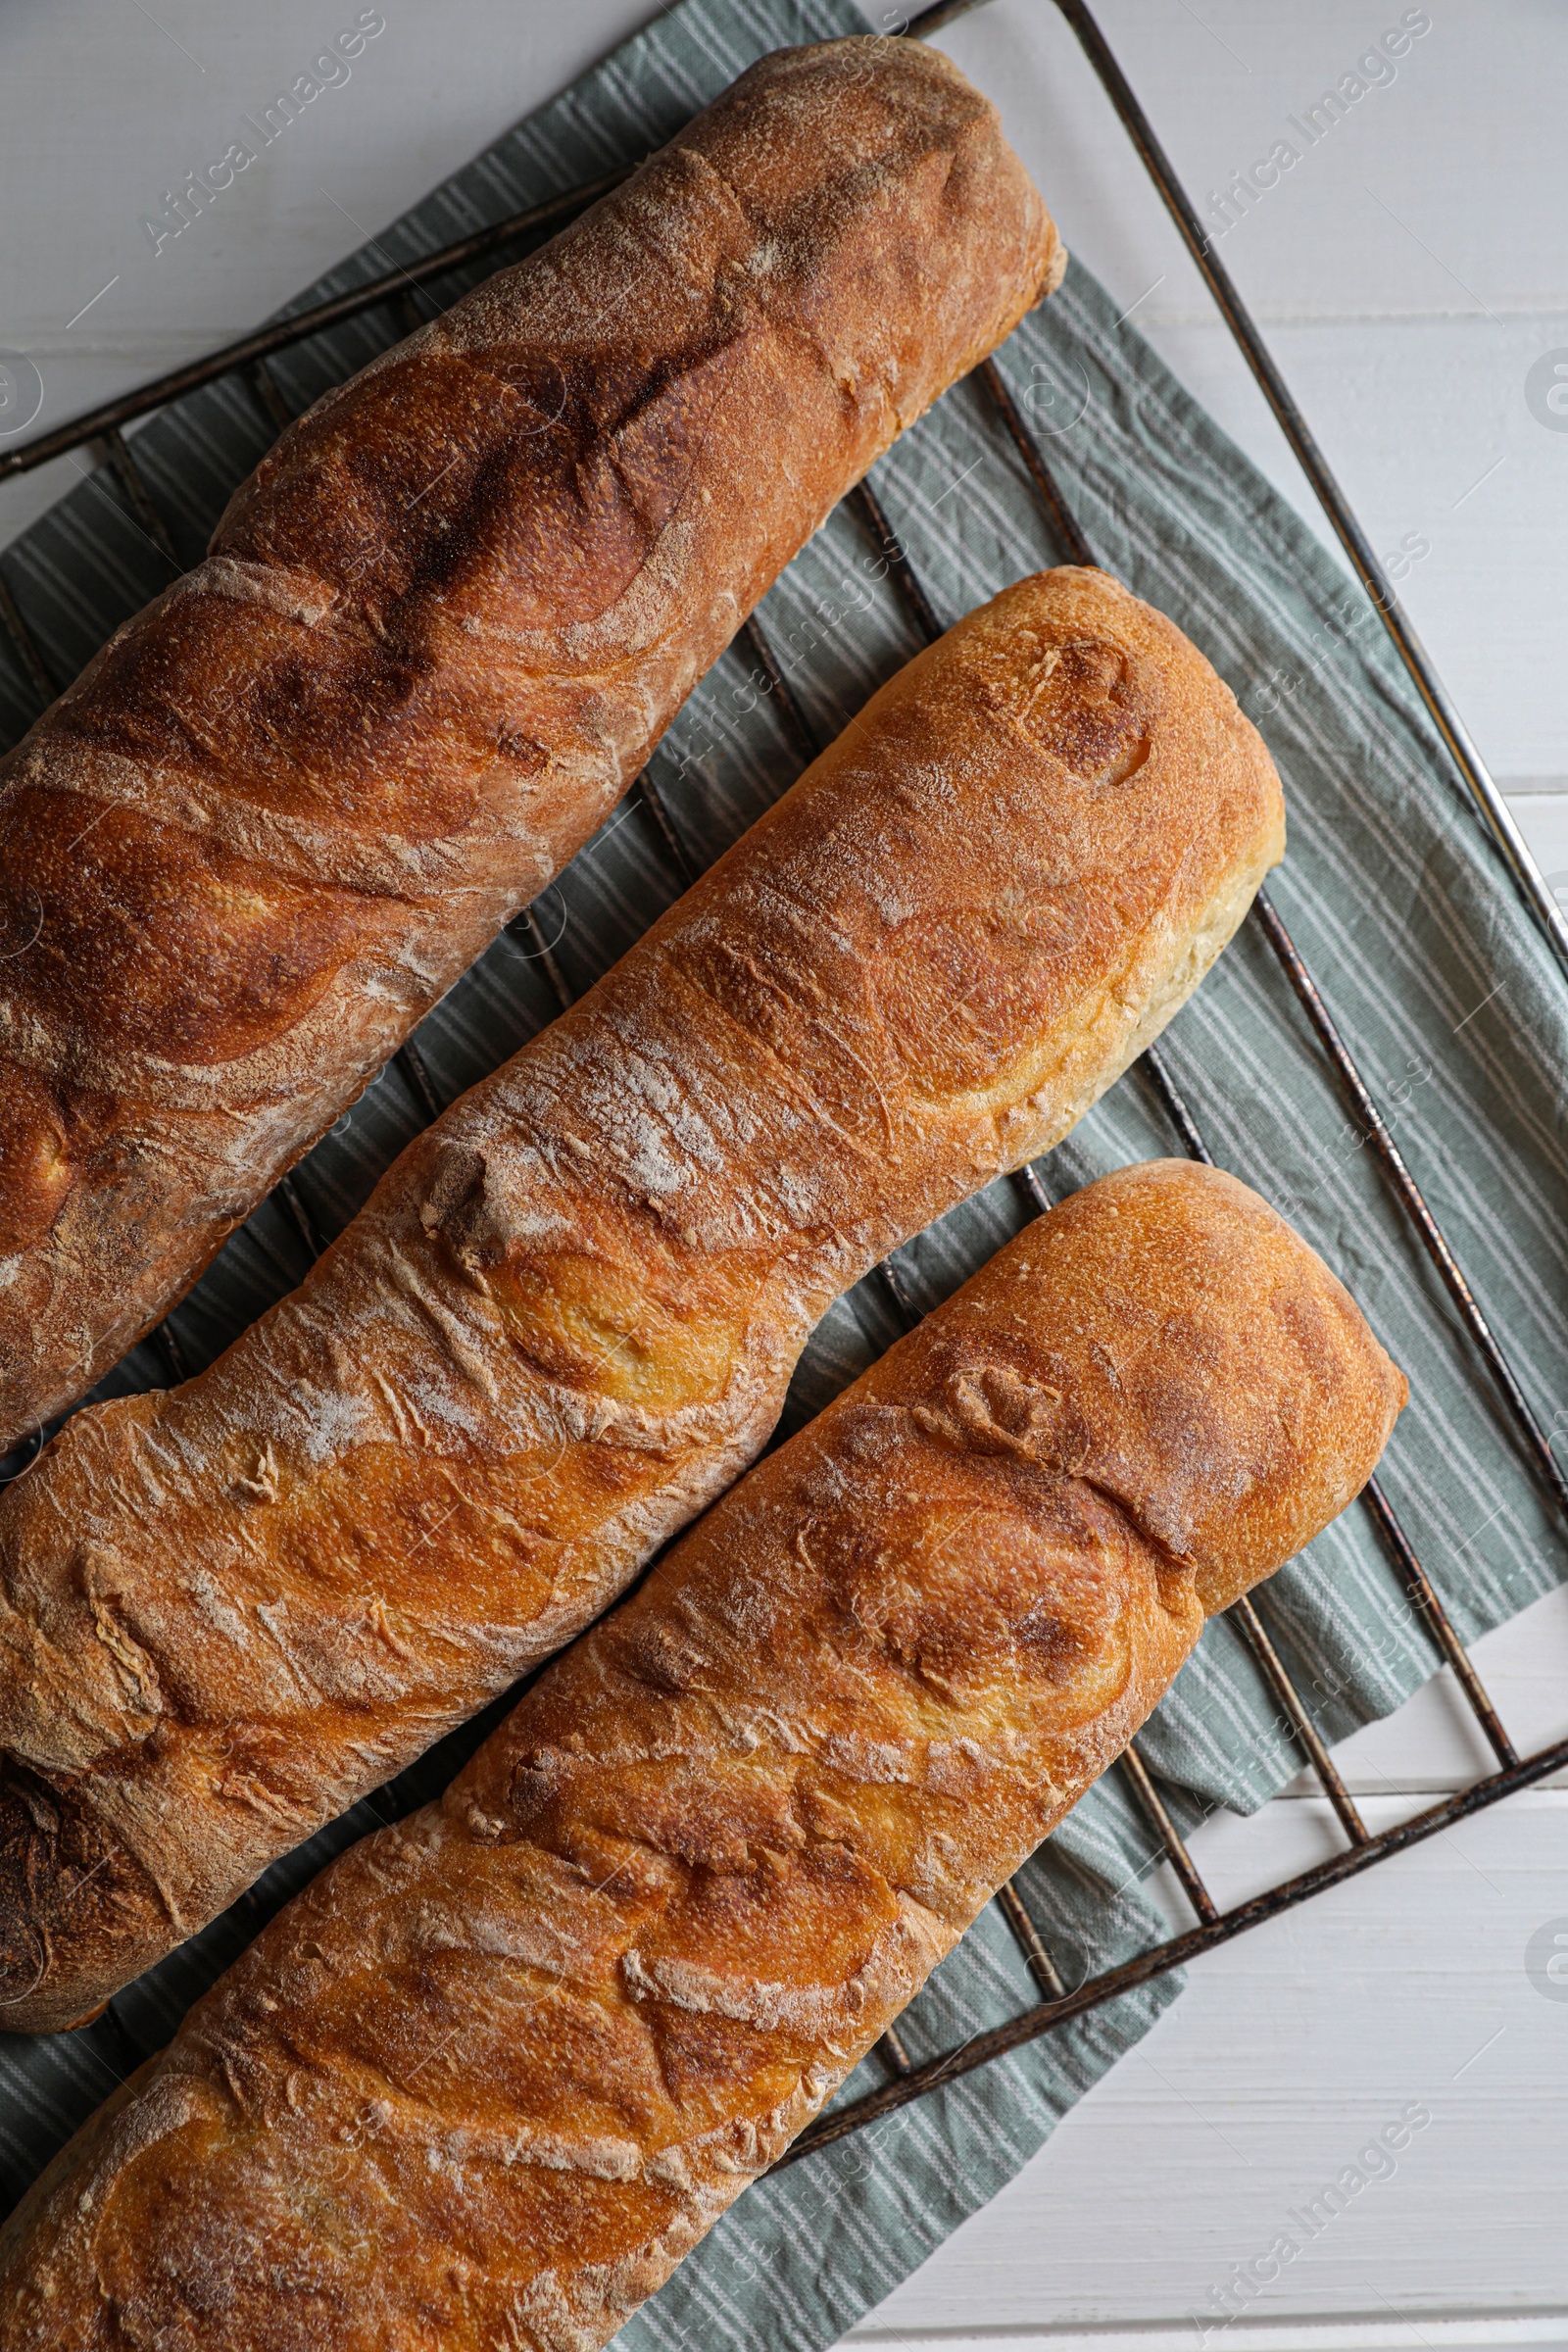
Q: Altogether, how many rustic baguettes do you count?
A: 3